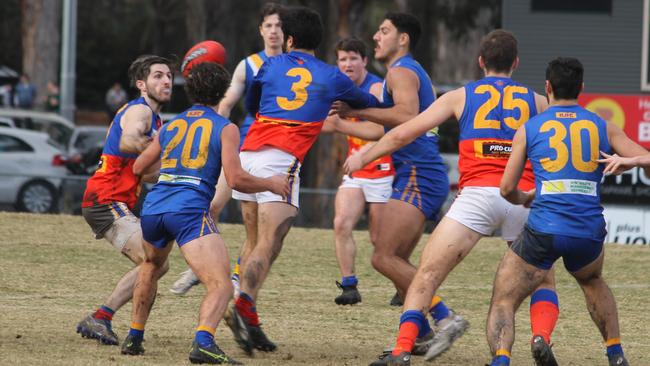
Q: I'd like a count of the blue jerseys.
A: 4